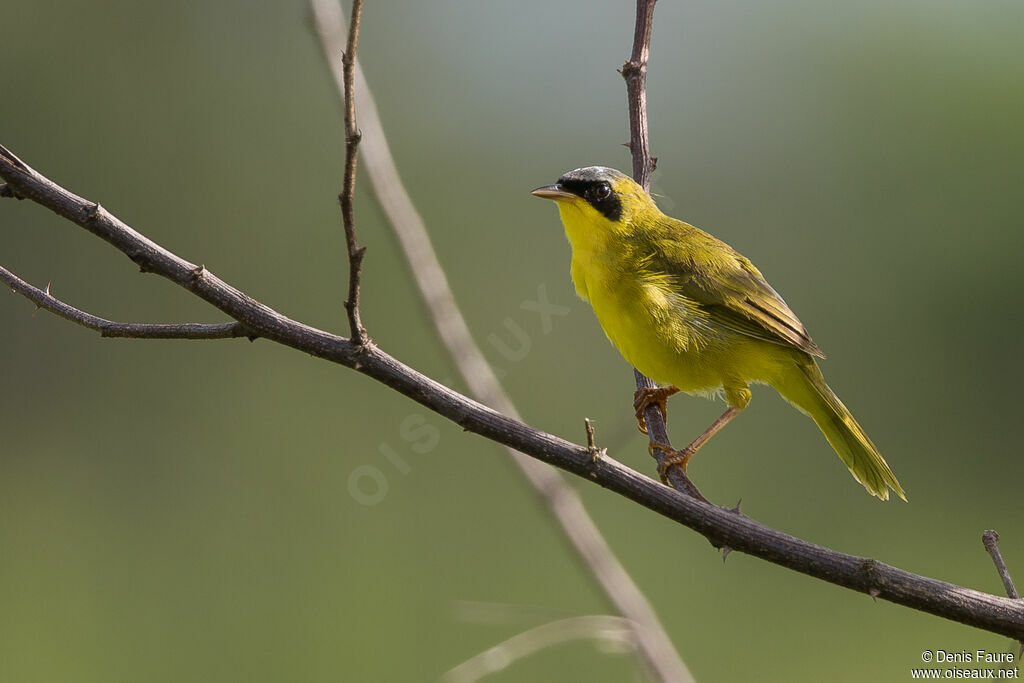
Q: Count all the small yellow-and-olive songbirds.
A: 1